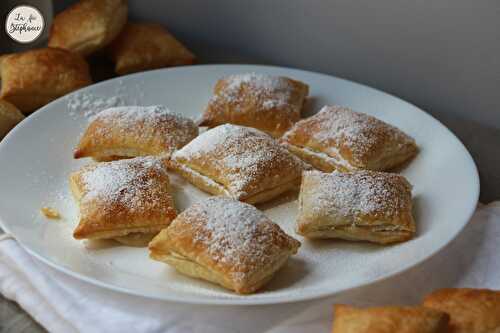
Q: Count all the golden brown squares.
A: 13